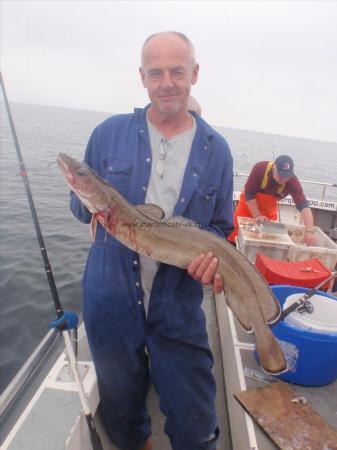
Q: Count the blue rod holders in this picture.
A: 1